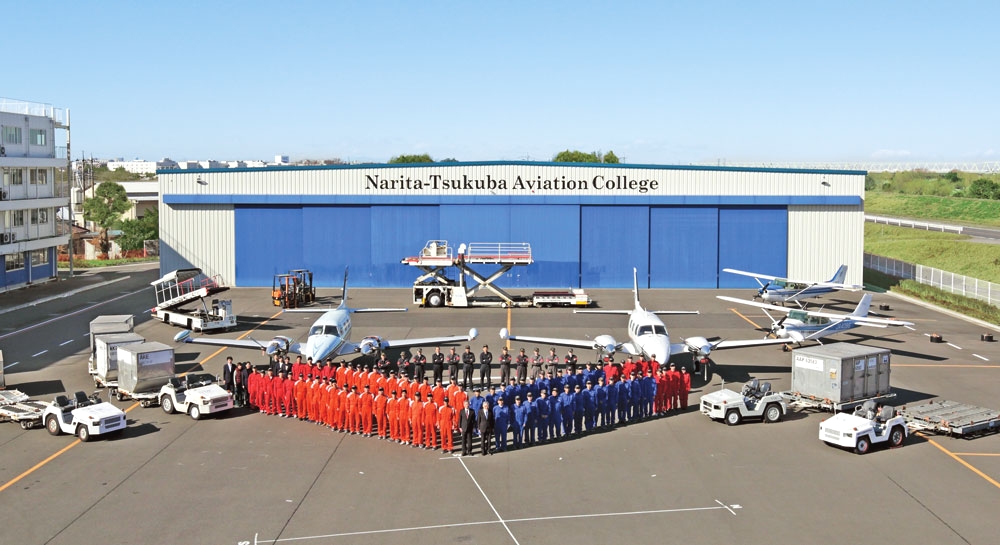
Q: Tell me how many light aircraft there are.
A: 4